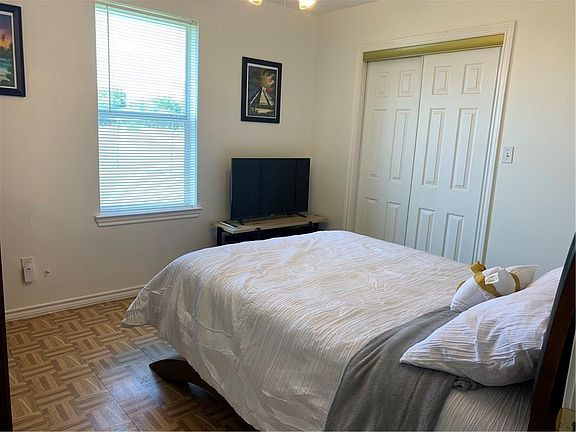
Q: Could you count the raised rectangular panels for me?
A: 12